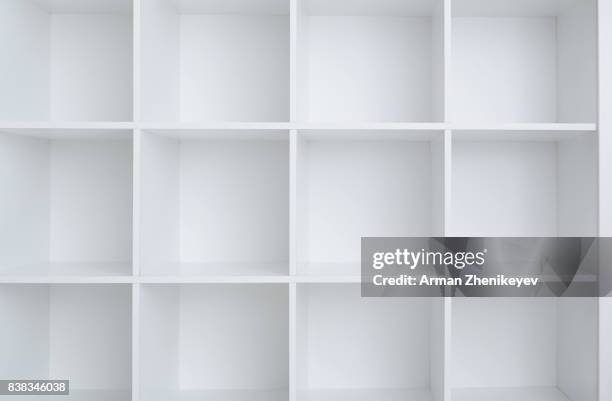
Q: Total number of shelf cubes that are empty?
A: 12